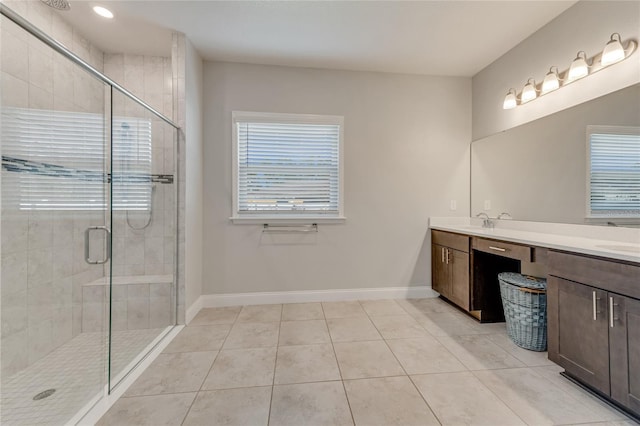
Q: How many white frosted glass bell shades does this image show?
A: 5